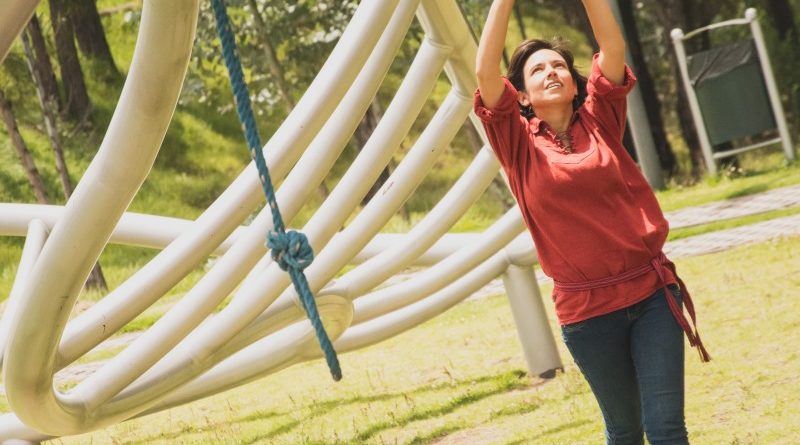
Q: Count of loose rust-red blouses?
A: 1